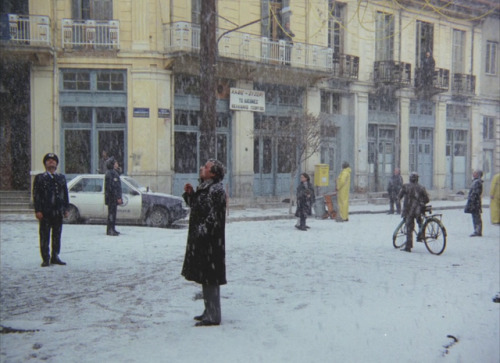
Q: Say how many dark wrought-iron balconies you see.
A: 4